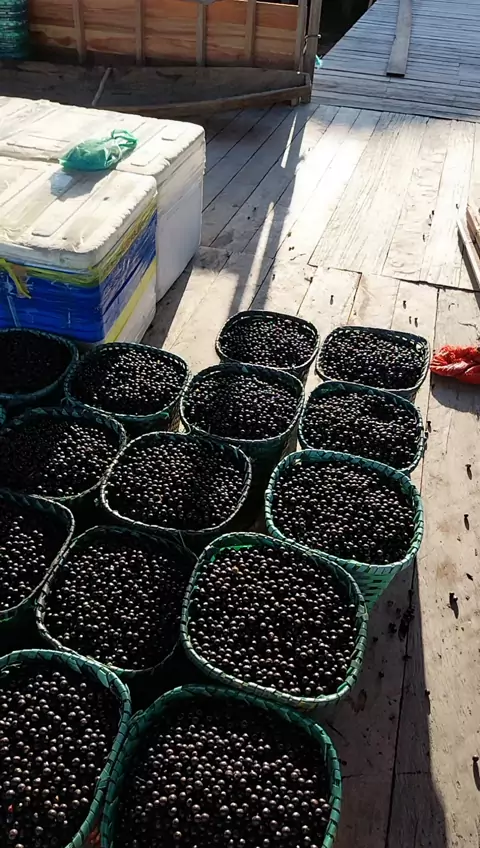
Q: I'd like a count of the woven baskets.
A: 14